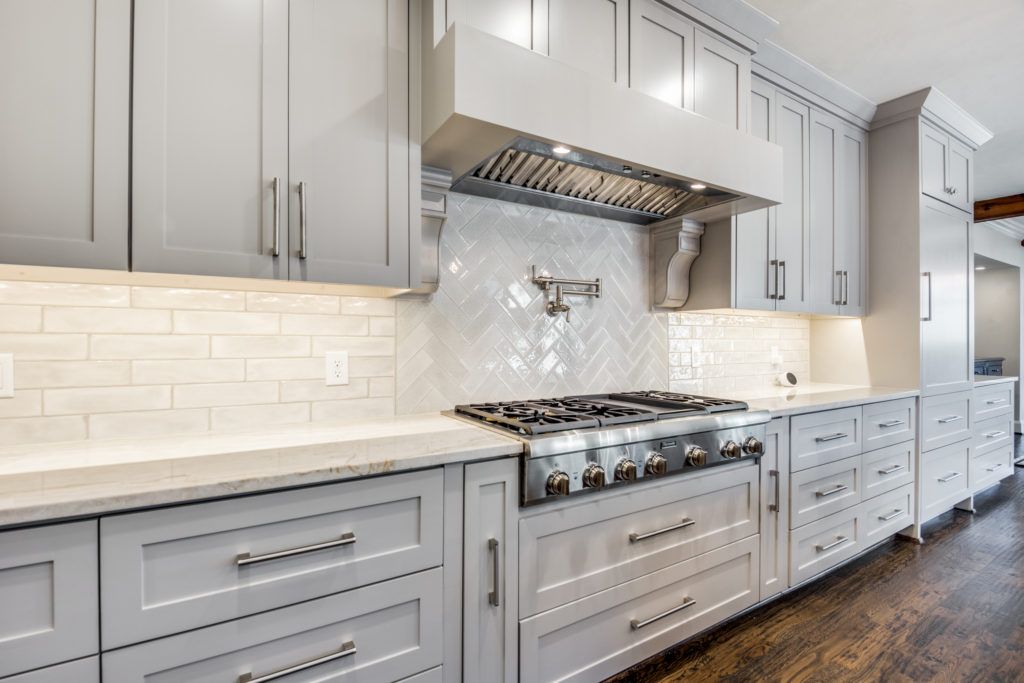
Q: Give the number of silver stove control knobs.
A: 7